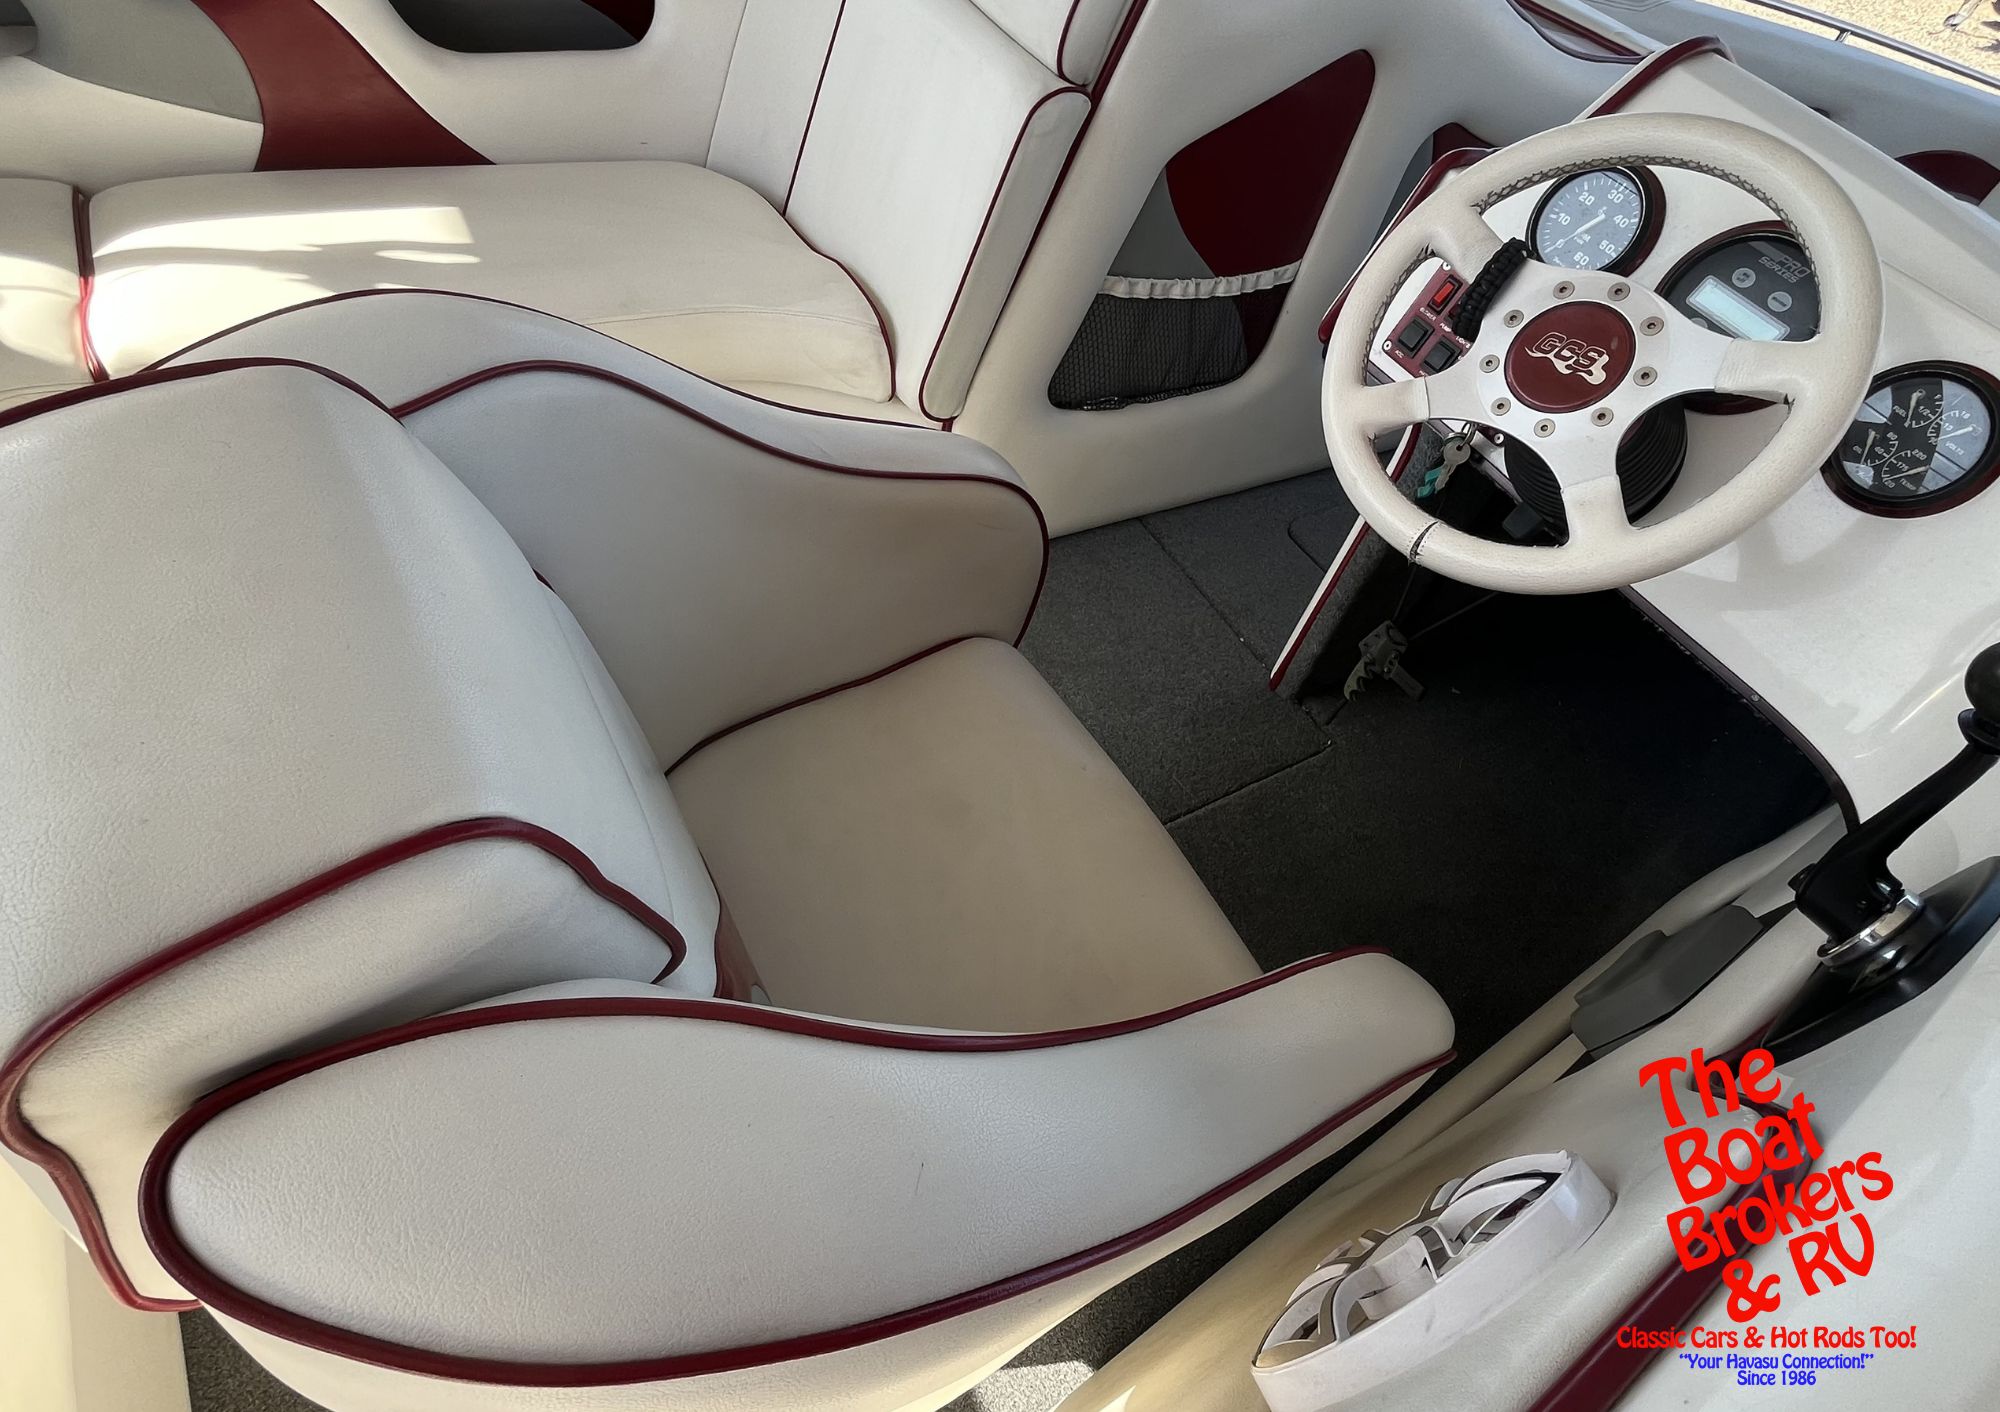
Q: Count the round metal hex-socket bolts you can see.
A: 9